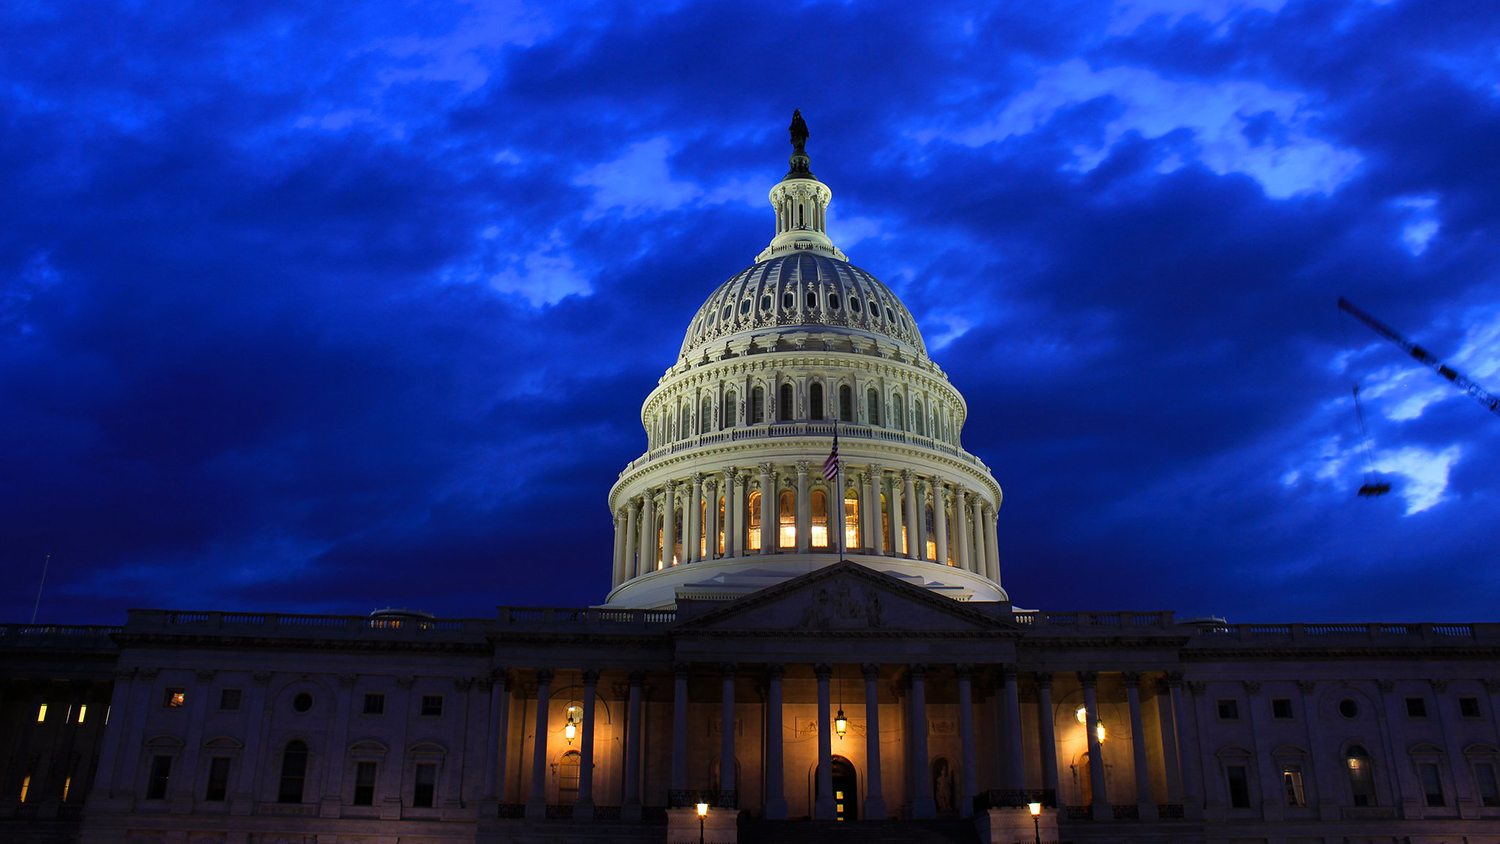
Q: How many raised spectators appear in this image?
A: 0